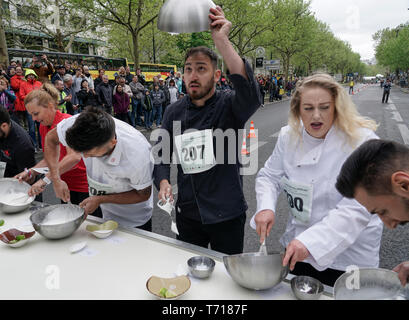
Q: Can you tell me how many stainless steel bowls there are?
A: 7